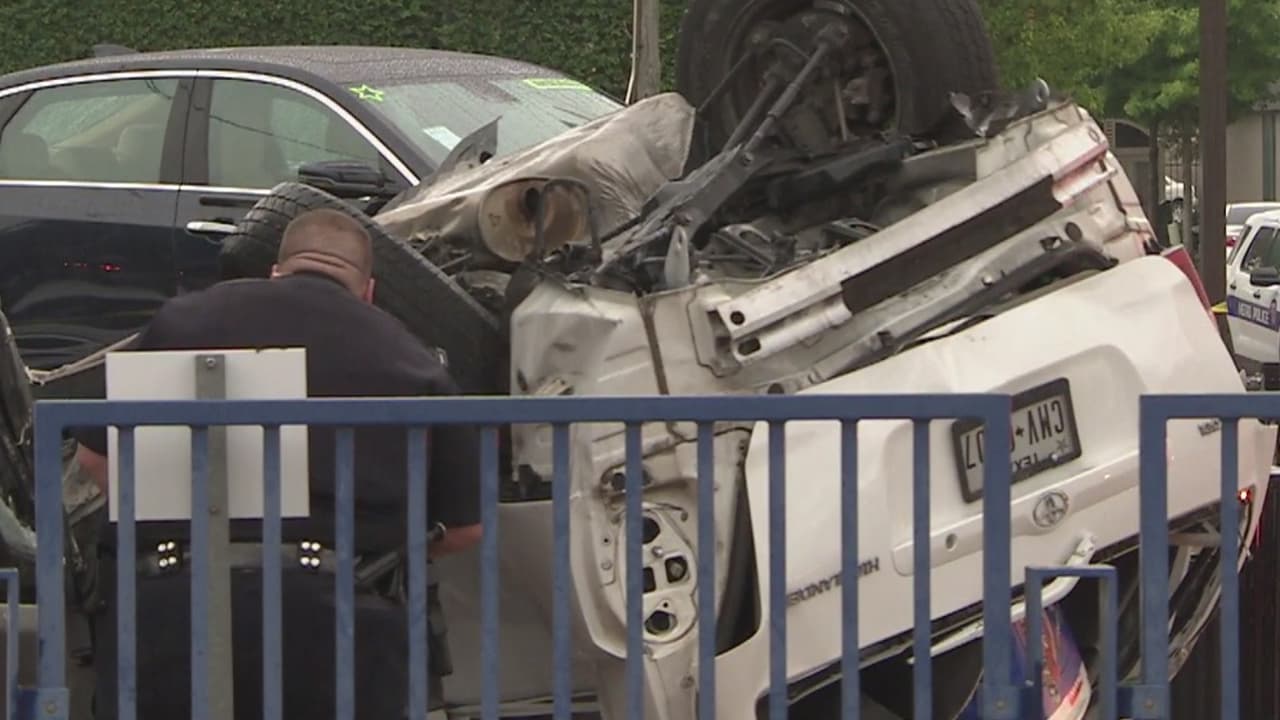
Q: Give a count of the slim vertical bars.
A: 13